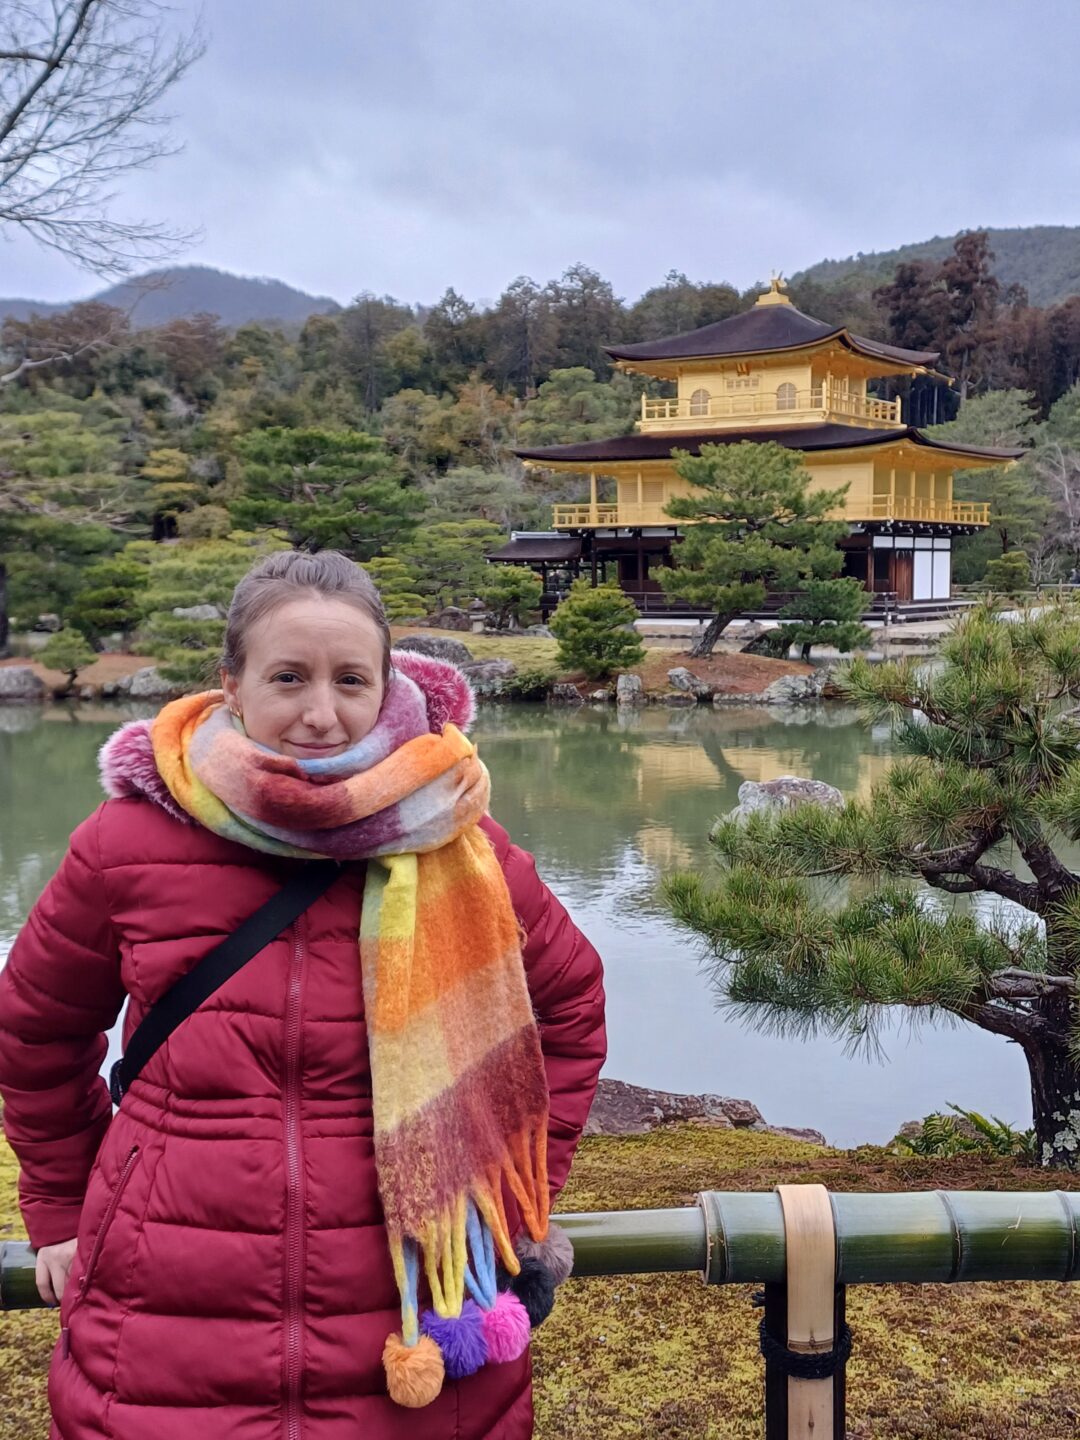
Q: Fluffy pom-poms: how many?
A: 5